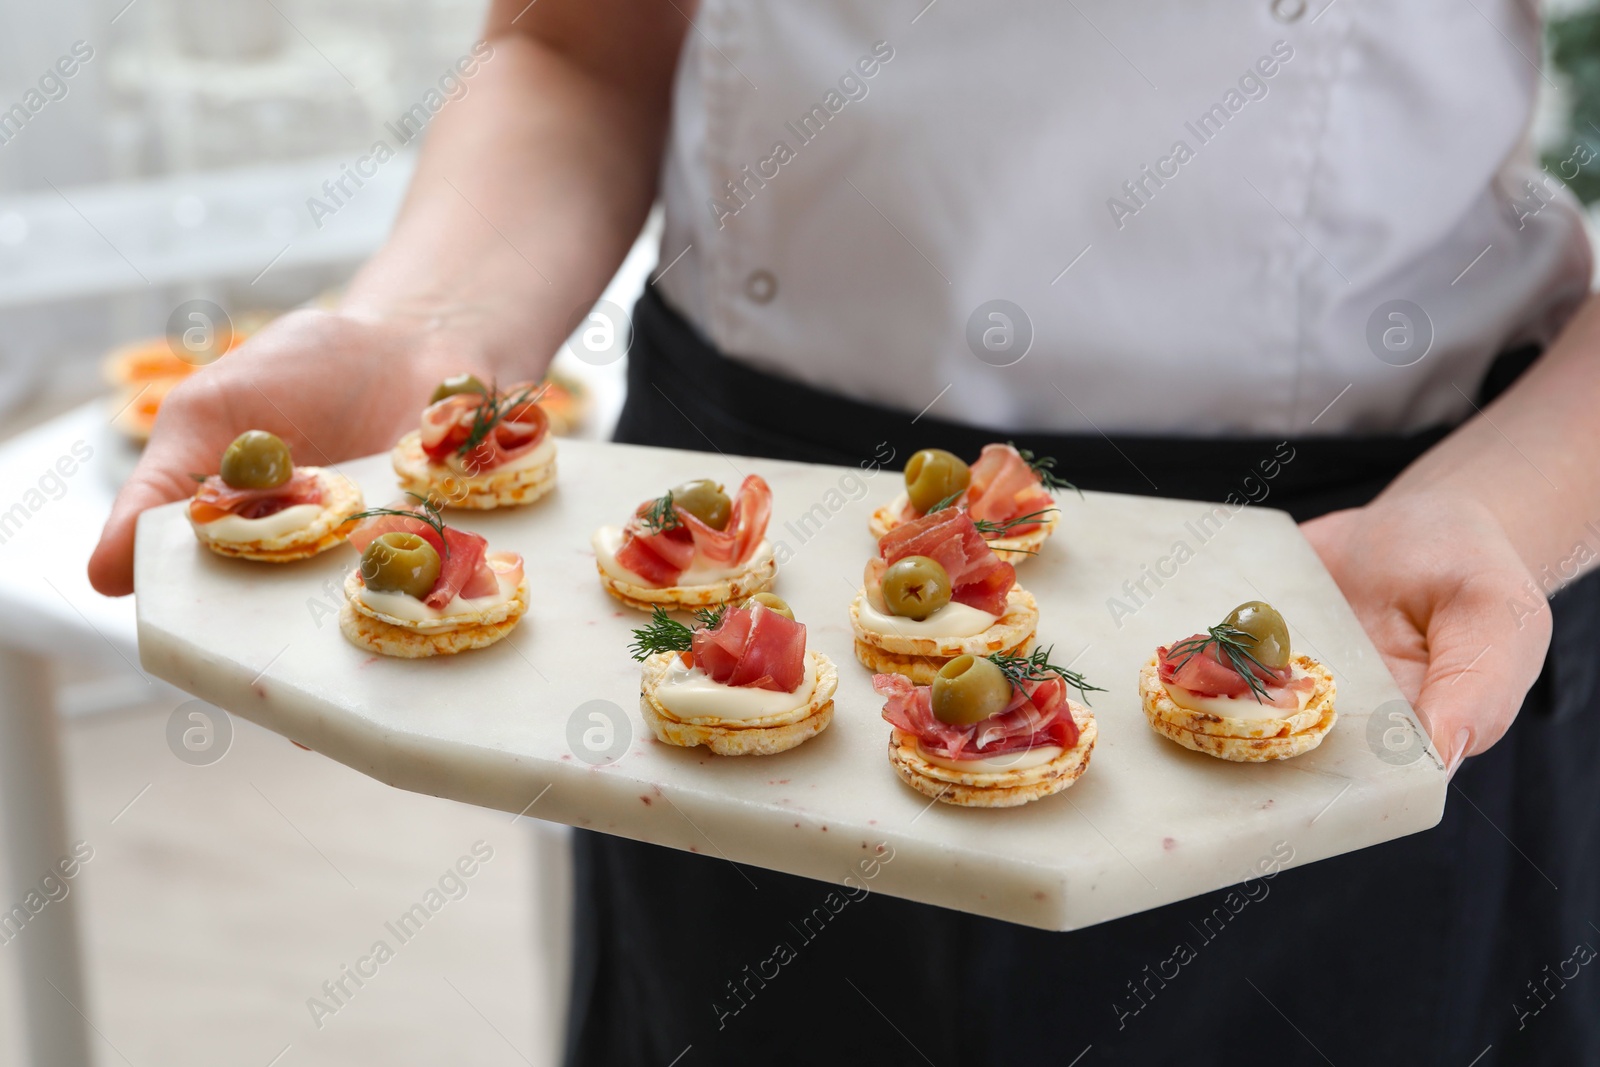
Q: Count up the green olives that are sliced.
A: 0